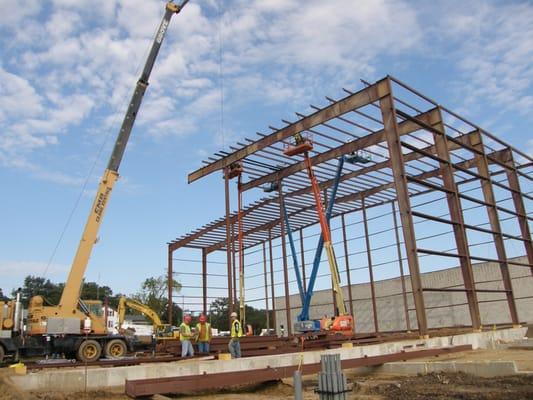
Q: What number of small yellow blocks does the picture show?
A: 3